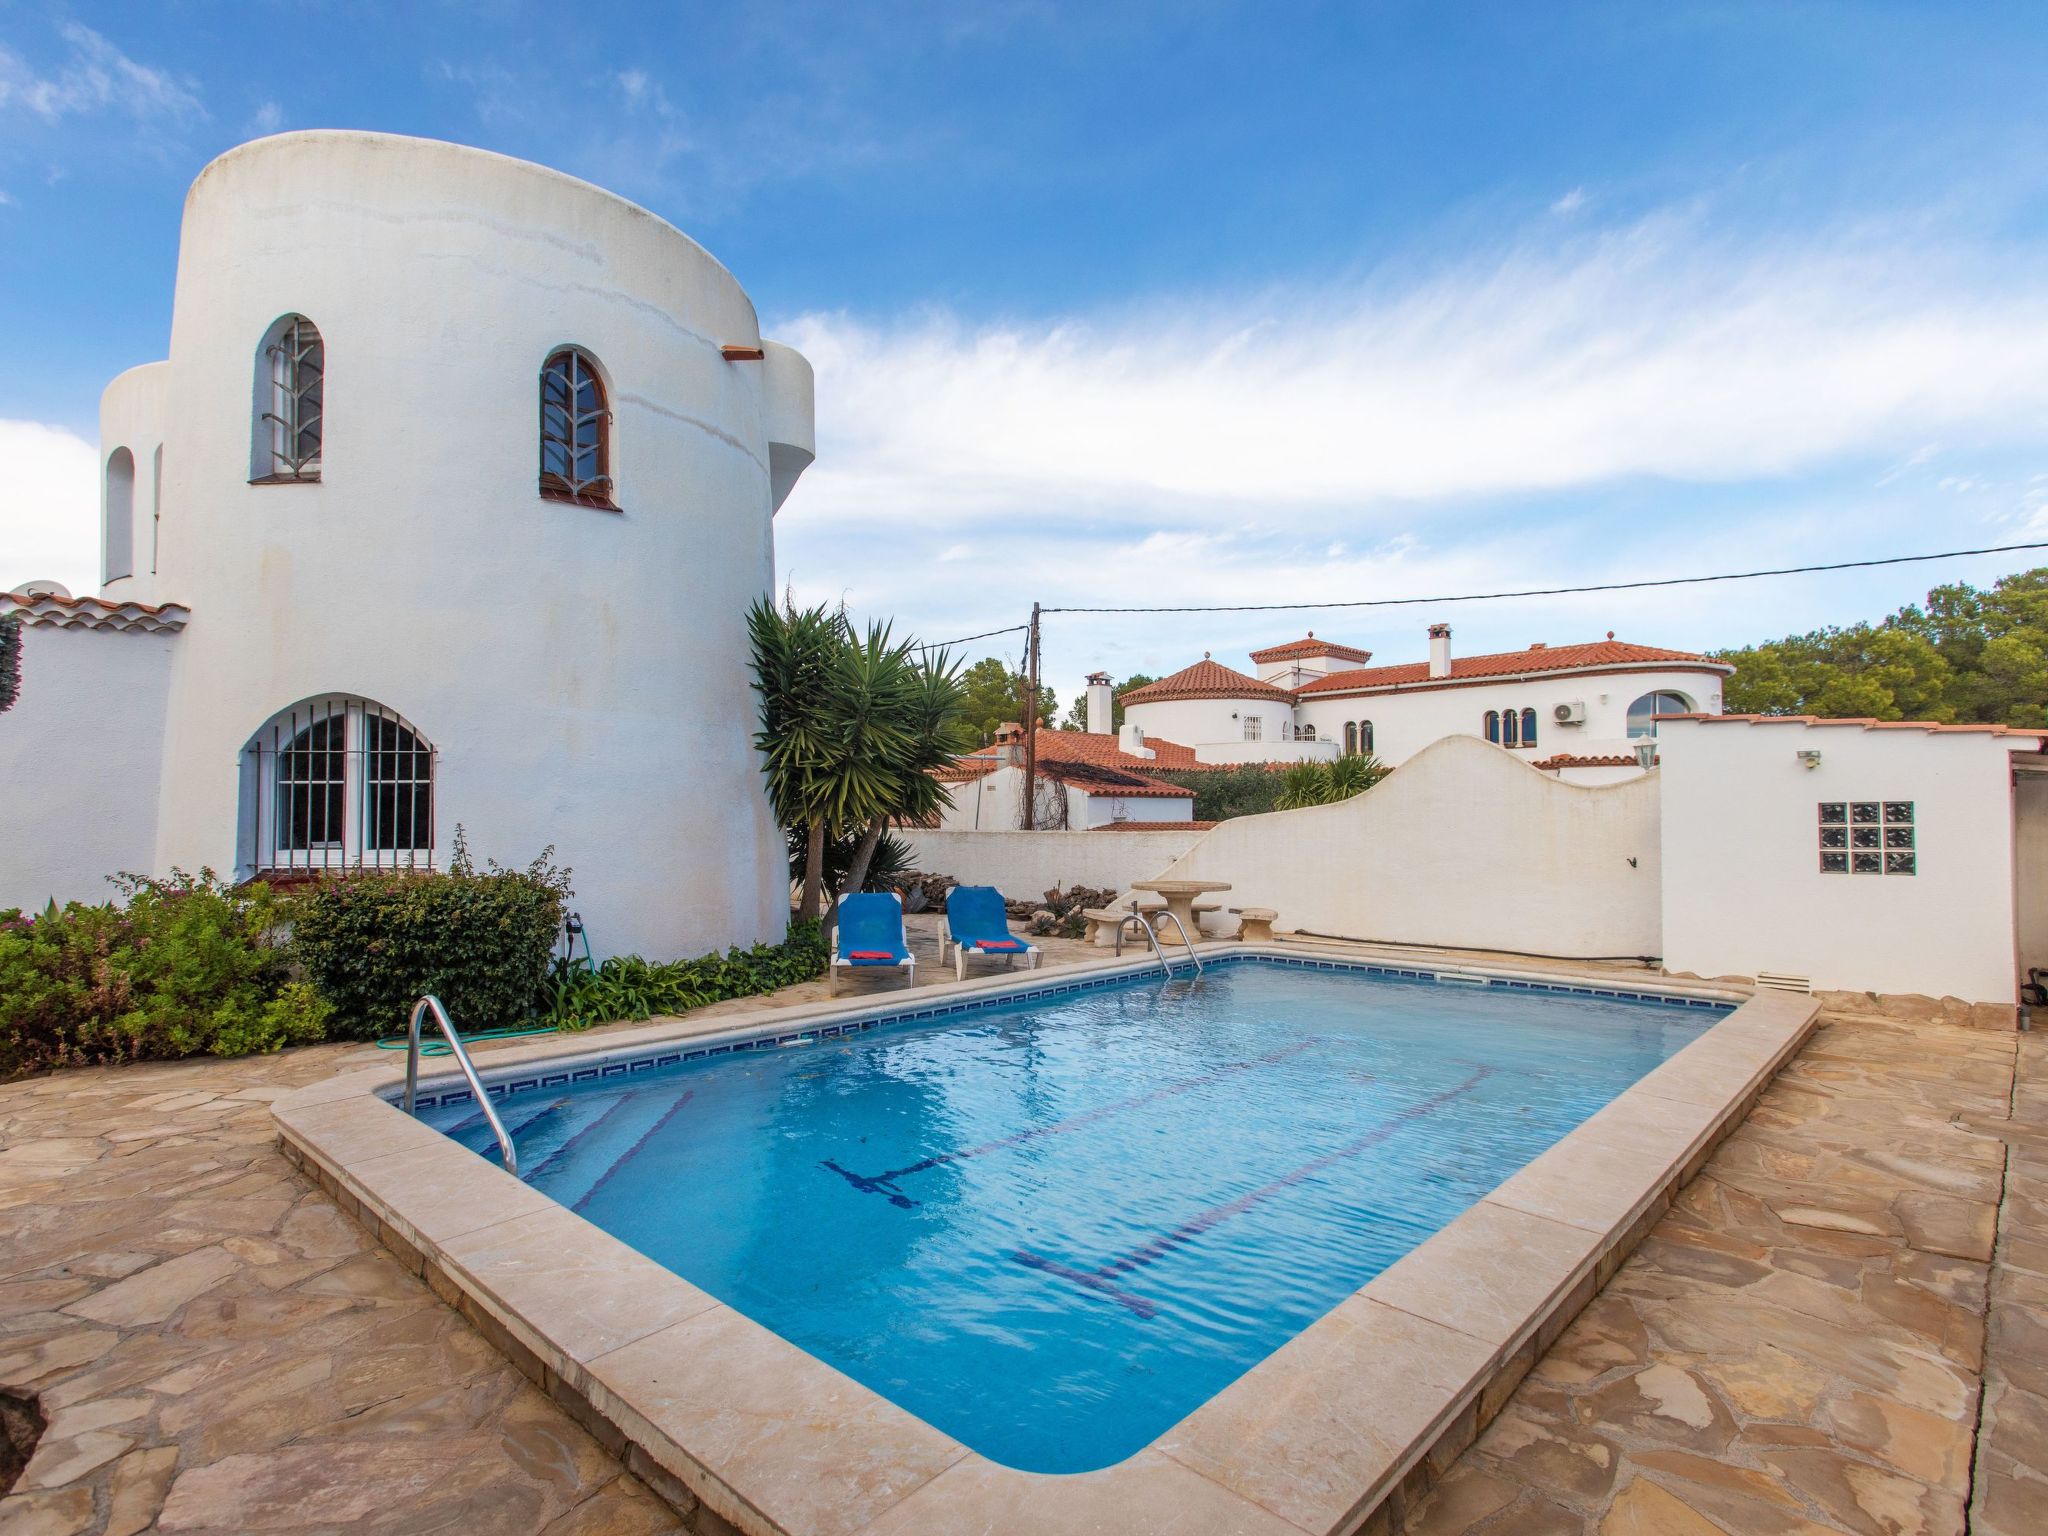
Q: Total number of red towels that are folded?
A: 2